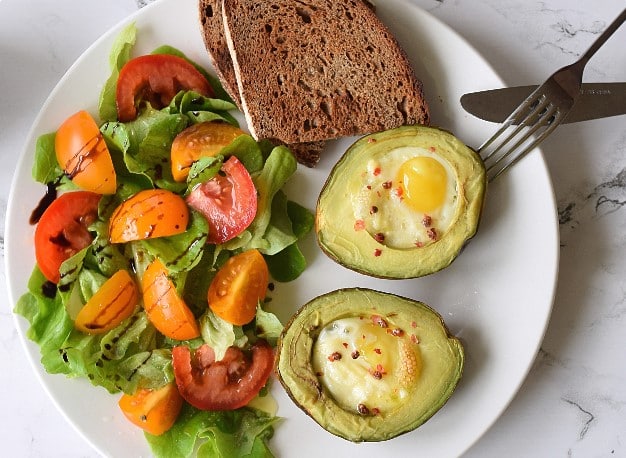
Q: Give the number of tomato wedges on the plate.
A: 11